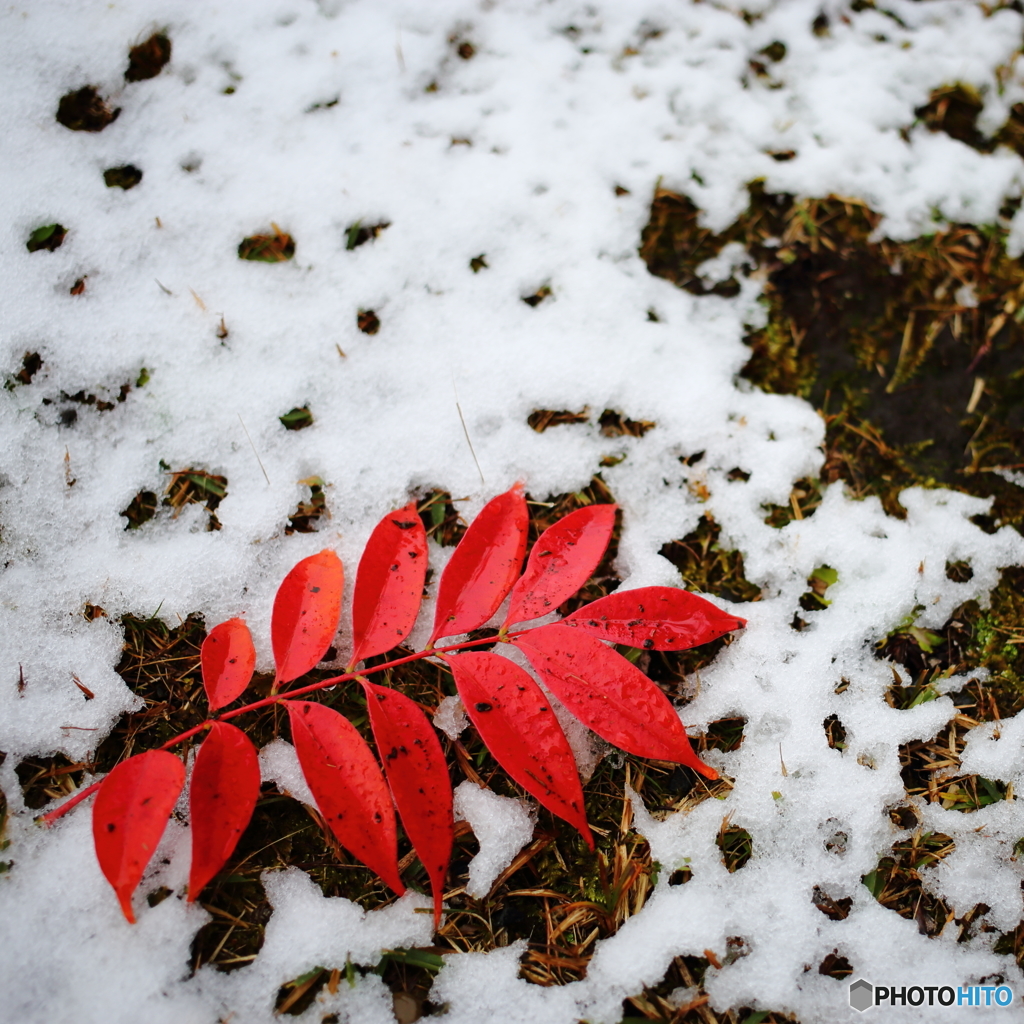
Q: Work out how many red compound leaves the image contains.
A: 1